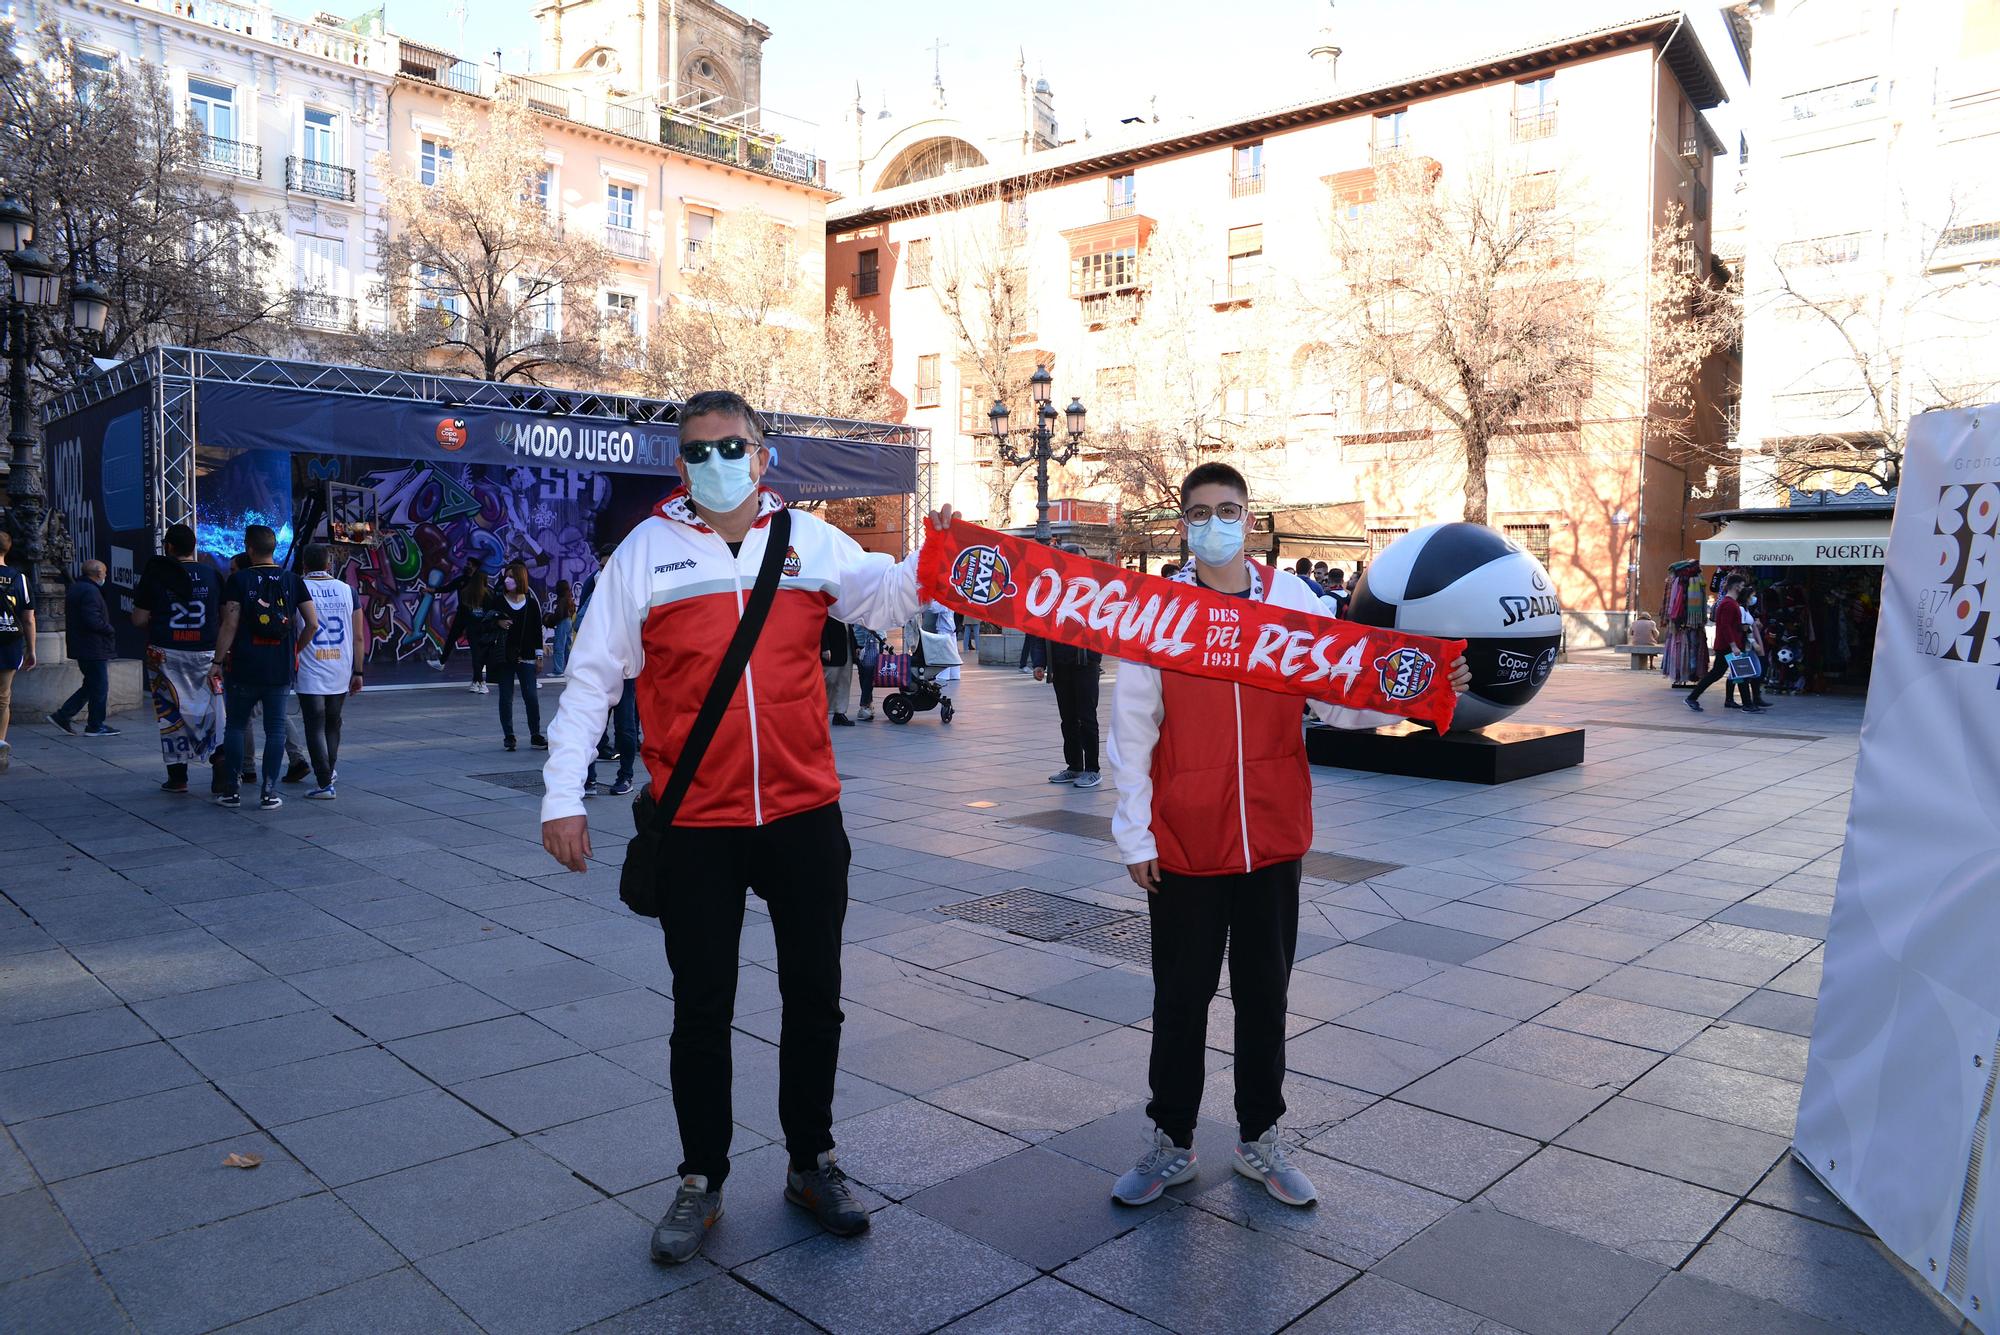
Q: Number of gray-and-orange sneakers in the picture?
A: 2